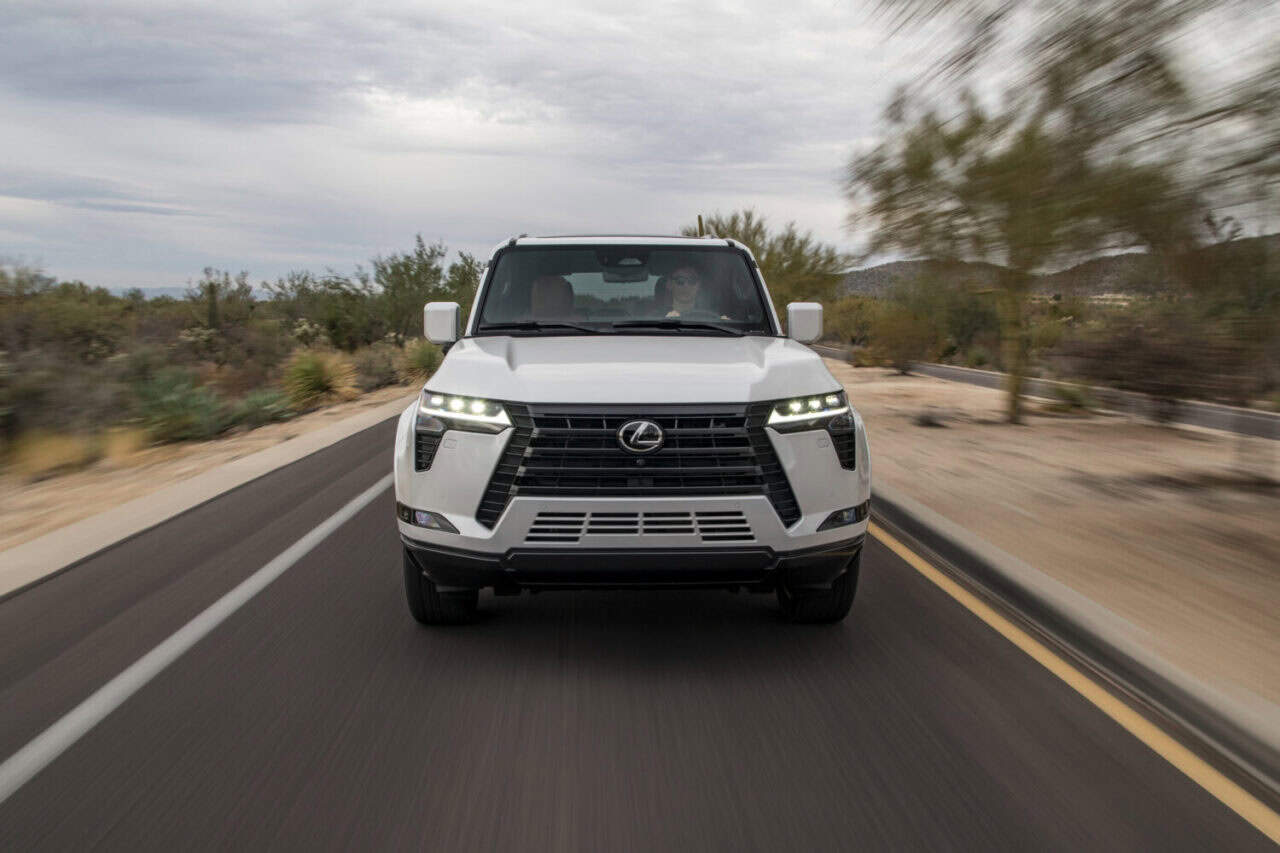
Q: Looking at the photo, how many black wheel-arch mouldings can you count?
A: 0